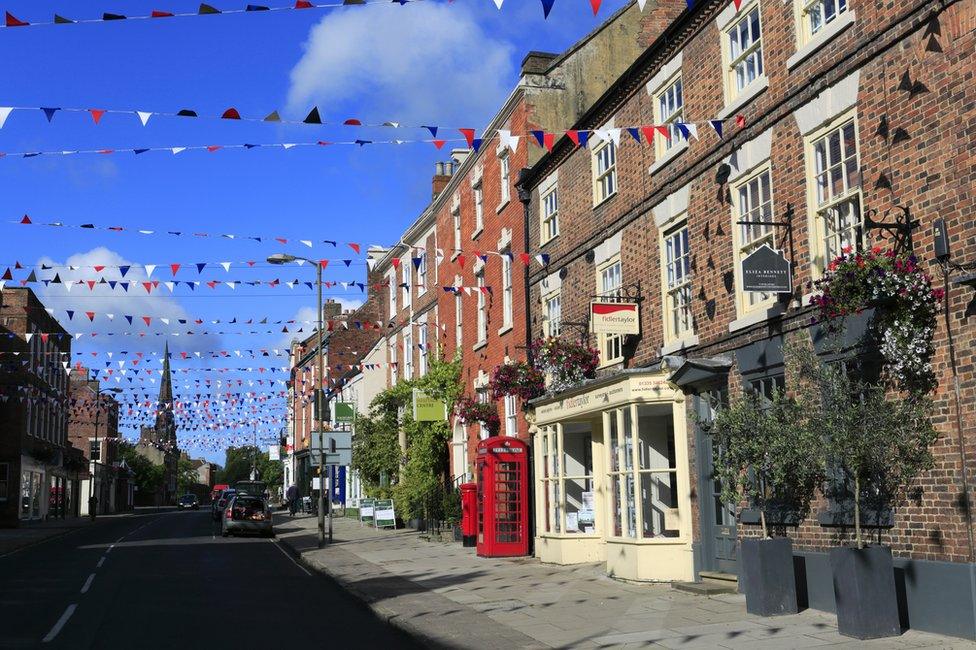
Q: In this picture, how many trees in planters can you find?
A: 2